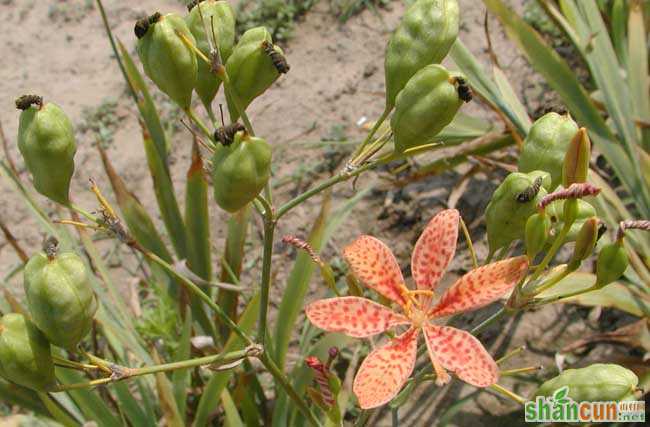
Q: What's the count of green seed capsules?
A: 13